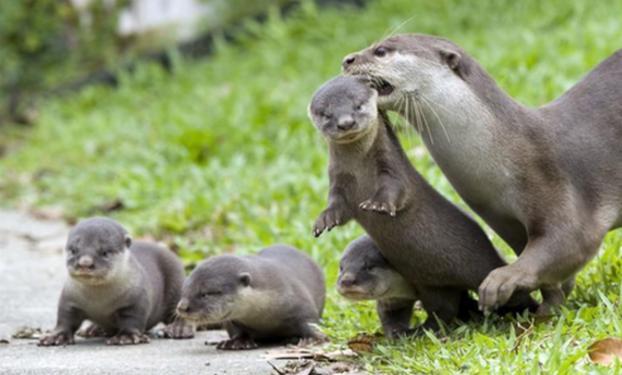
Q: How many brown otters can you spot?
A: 5